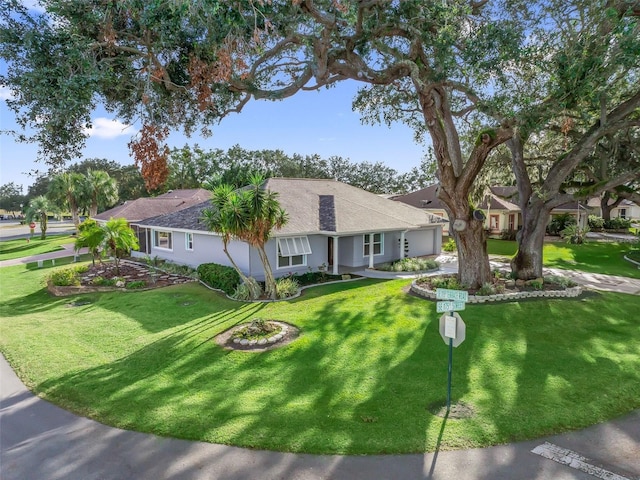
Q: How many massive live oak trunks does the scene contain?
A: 2